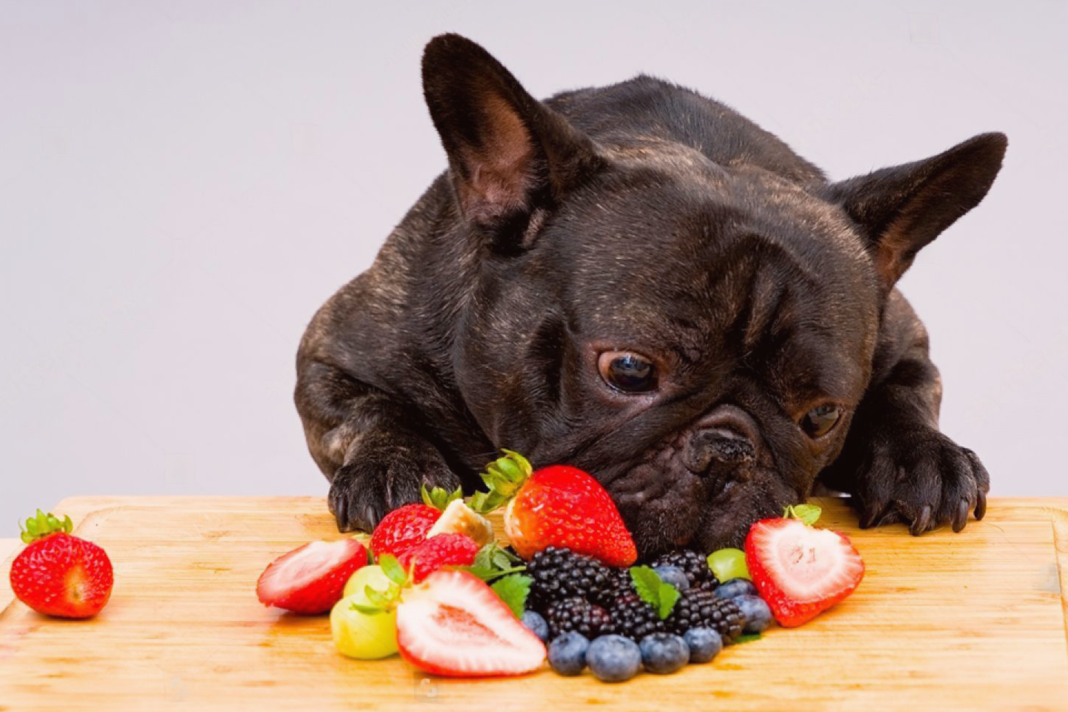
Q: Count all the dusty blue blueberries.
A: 8